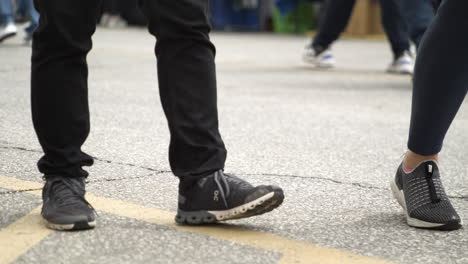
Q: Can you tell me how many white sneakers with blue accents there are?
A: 2